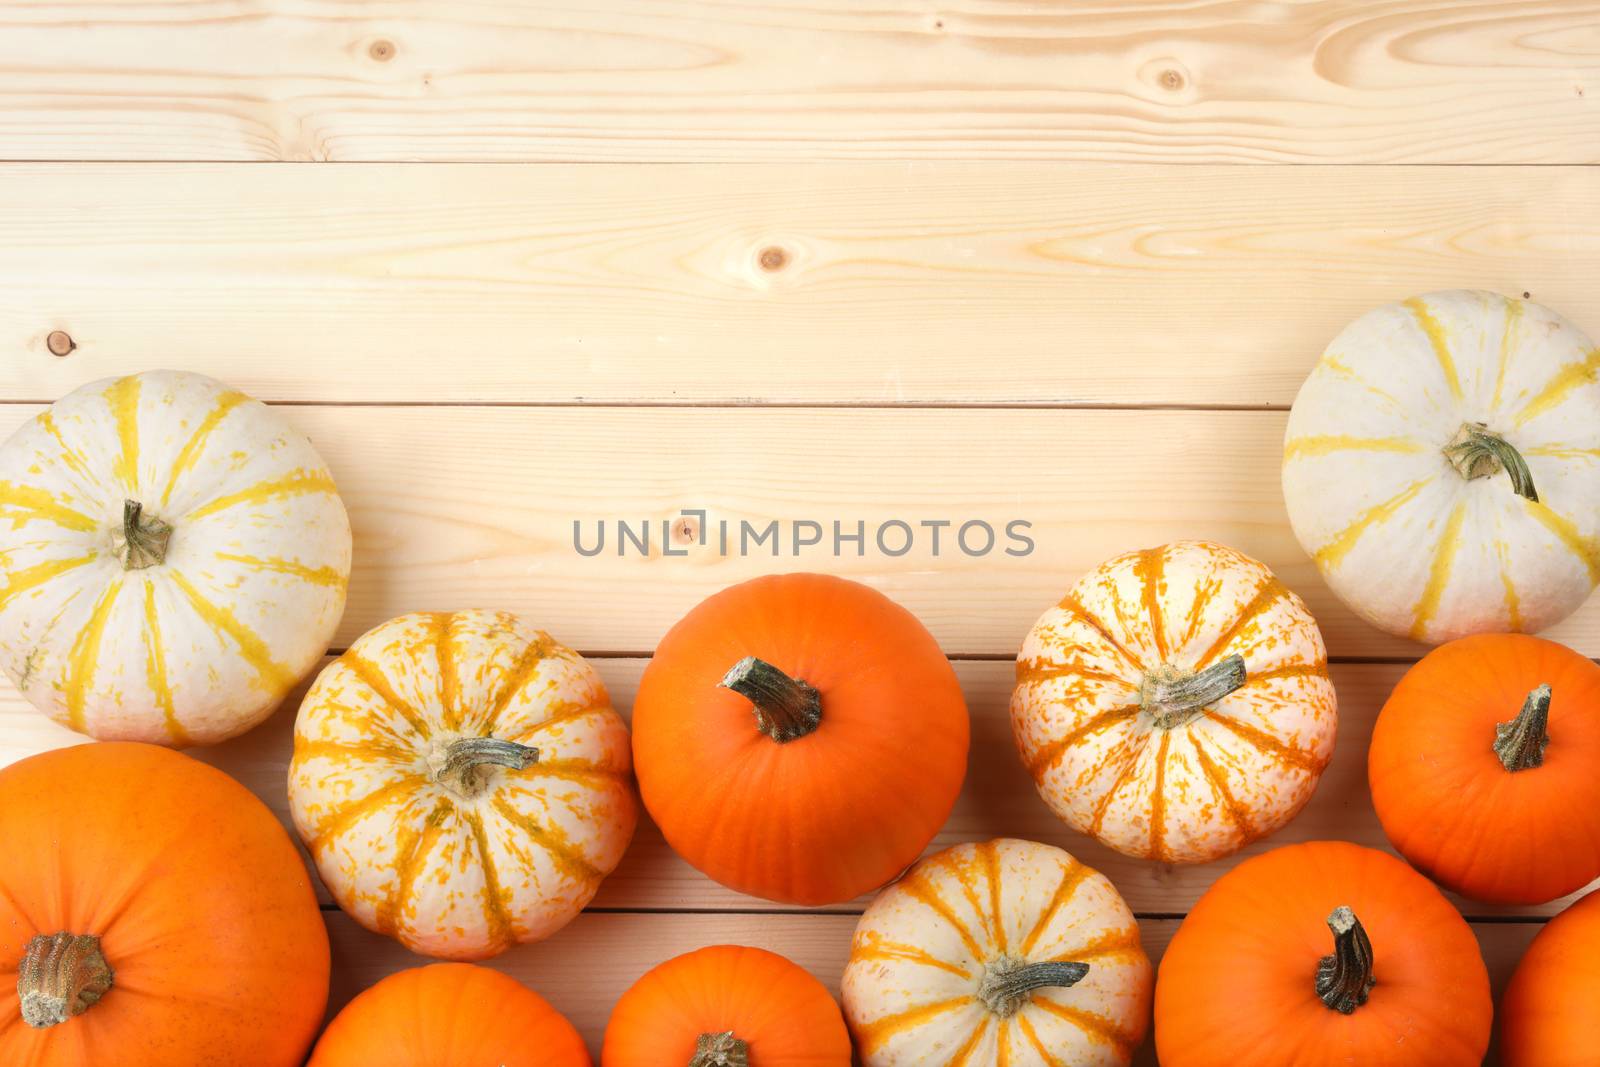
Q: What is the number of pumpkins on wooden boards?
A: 12